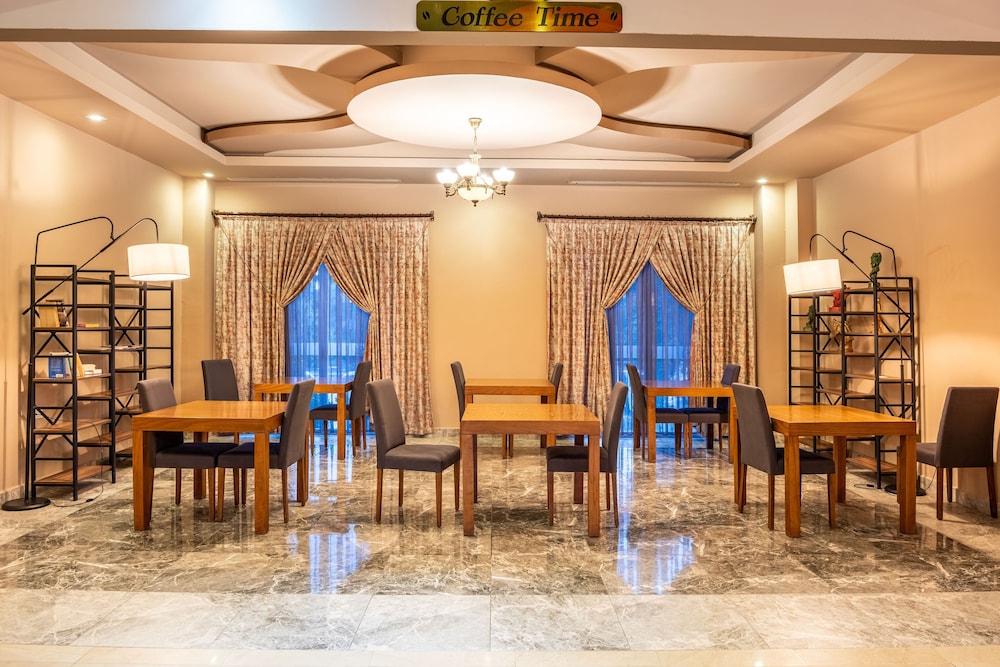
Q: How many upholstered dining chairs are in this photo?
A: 12